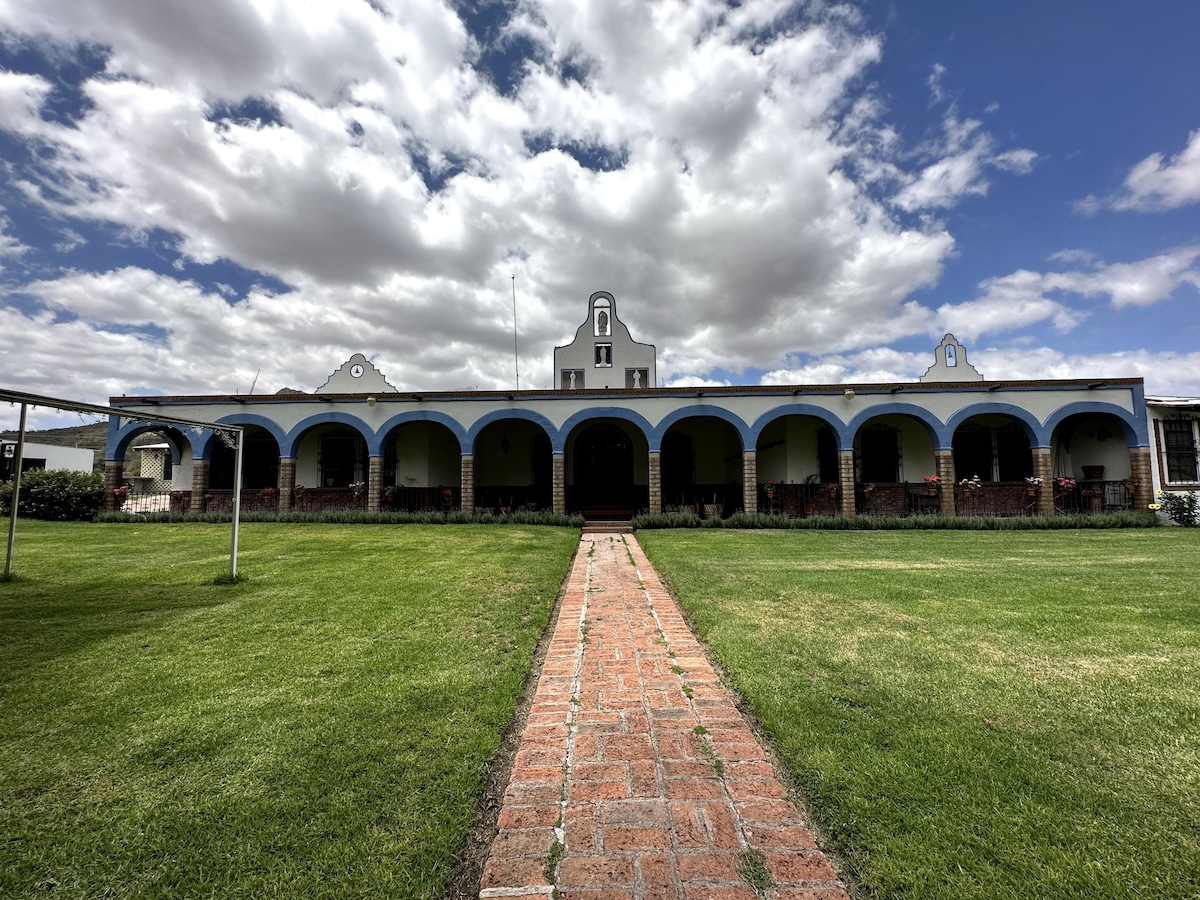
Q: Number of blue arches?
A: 11